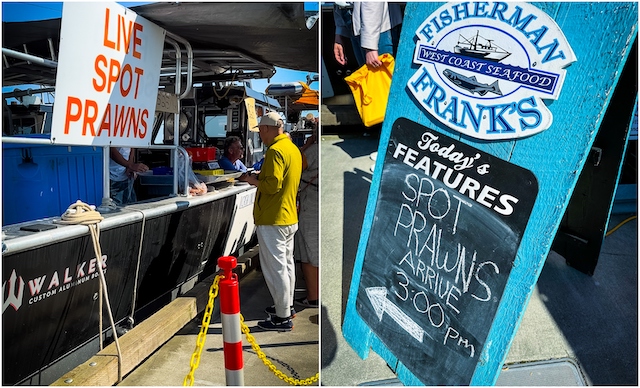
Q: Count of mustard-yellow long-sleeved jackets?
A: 1